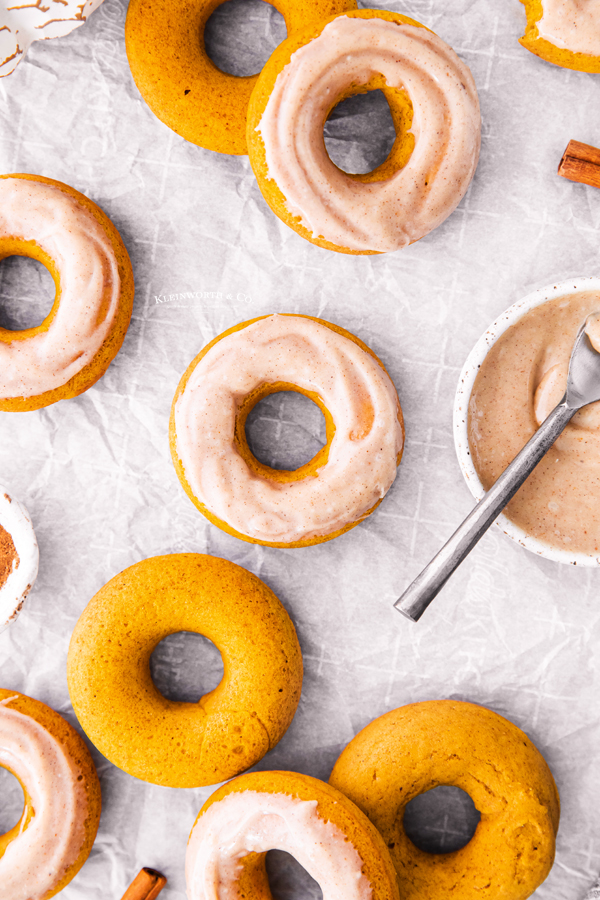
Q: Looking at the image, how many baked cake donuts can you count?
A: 9